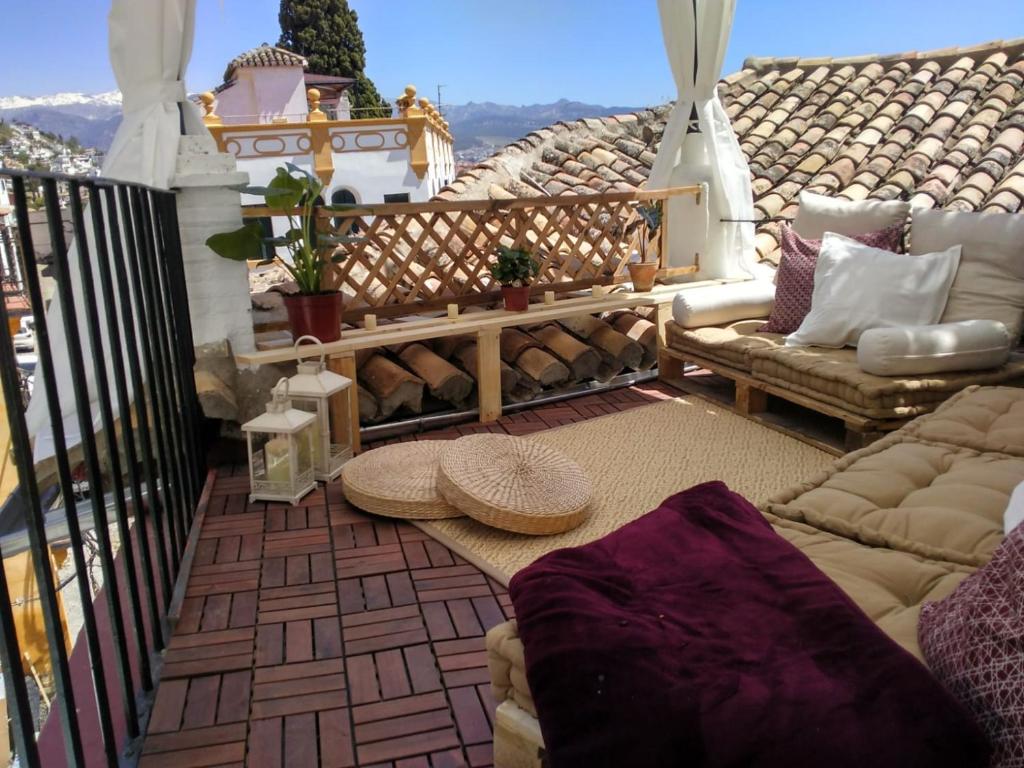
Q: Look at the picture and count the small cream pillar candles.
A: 4